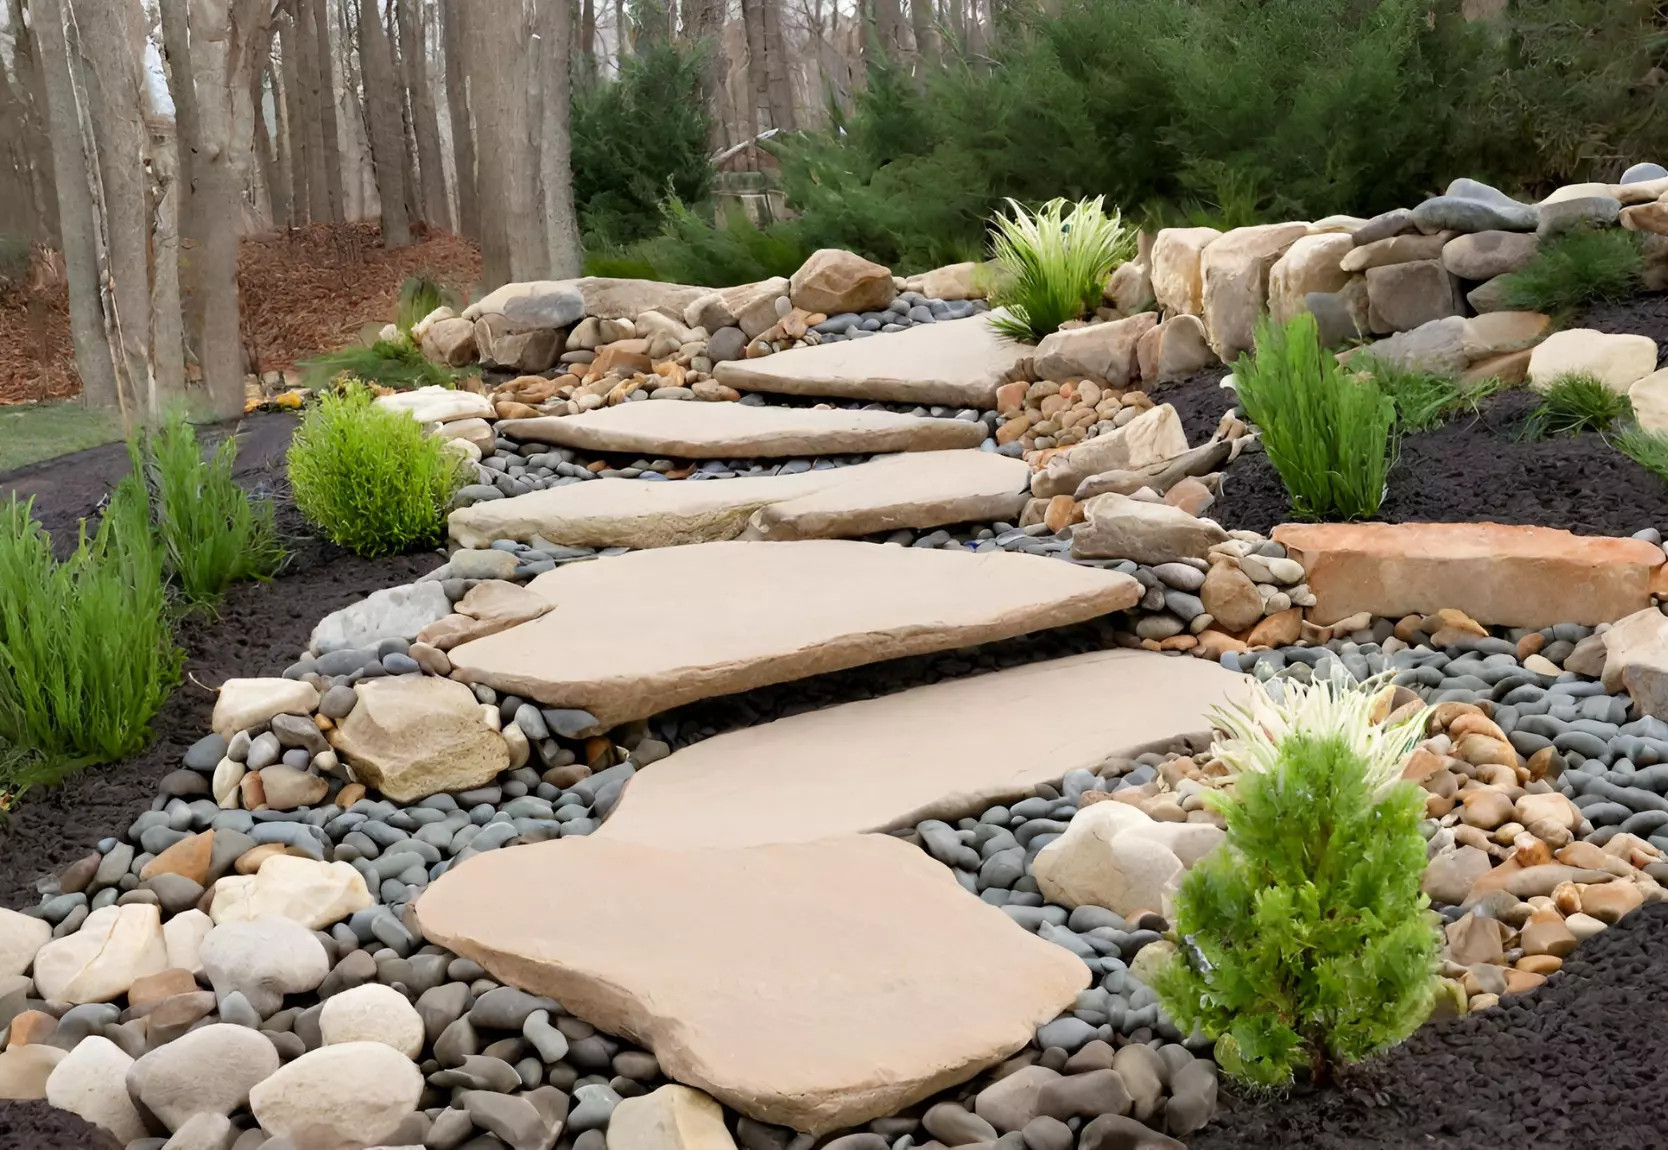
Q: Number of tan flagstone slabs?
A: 6